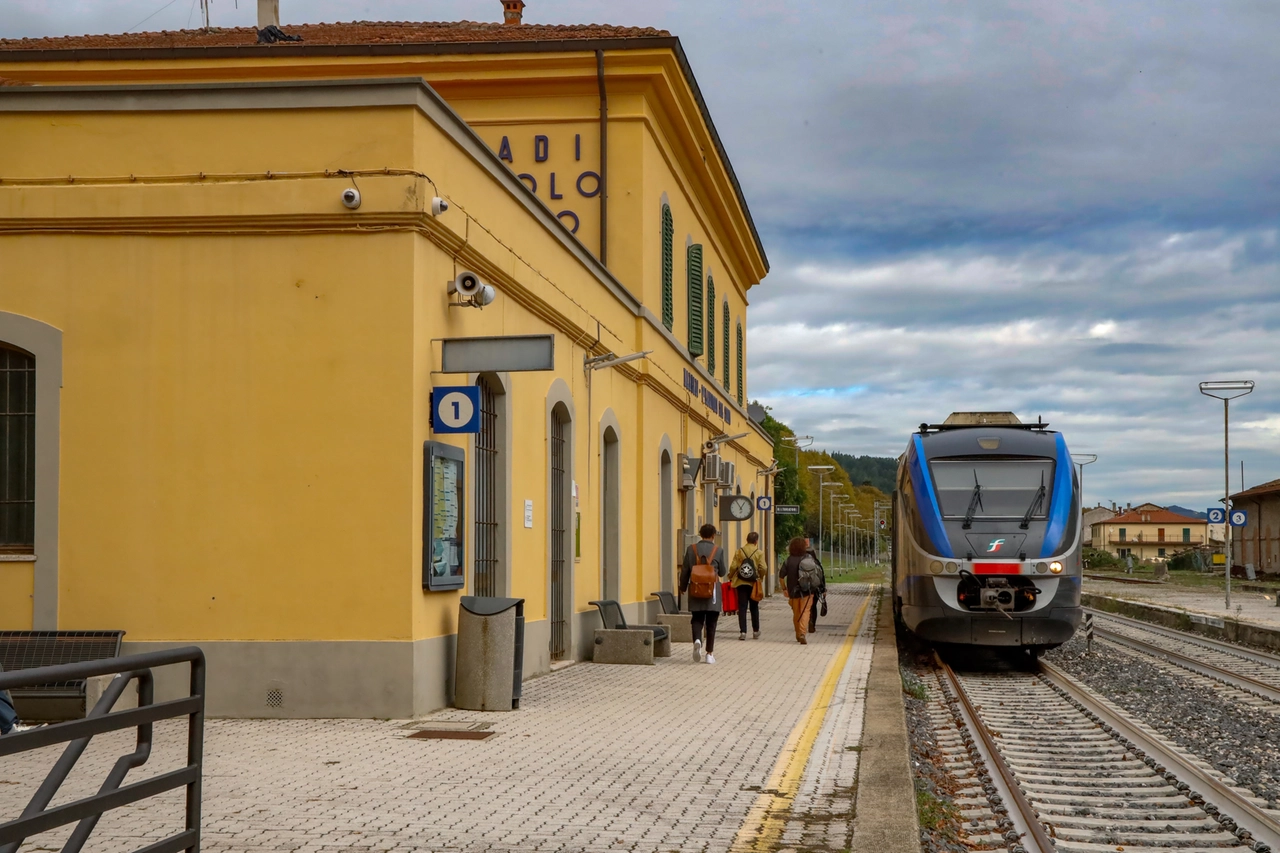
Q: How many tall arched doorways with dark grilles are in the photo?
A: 2